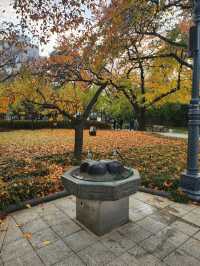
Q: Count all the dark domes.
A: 3